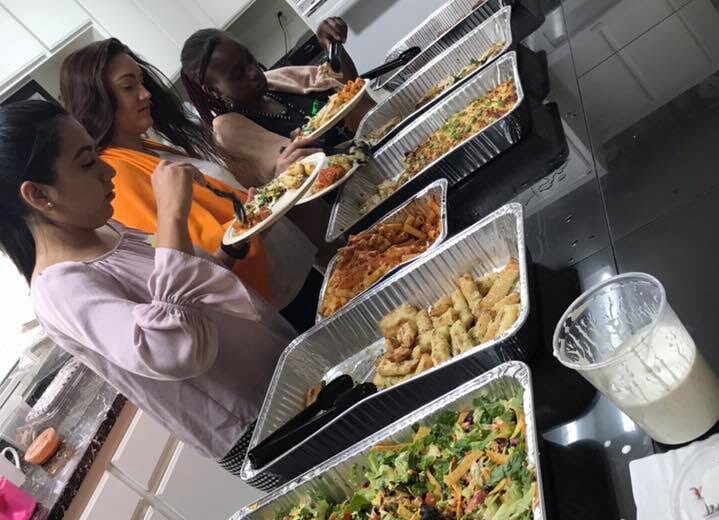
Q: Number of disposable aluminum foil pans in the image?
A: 6